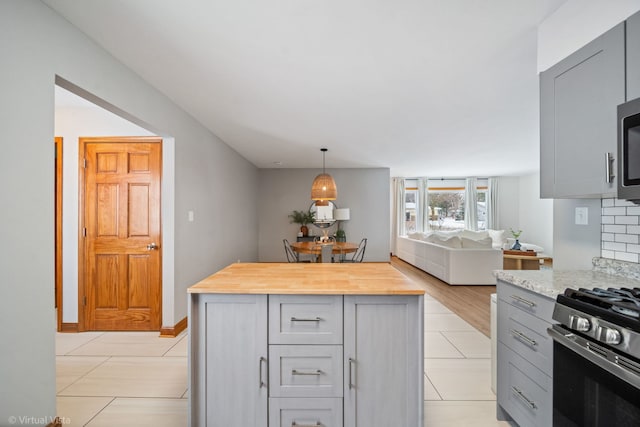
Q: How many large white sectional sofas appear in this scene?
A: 1